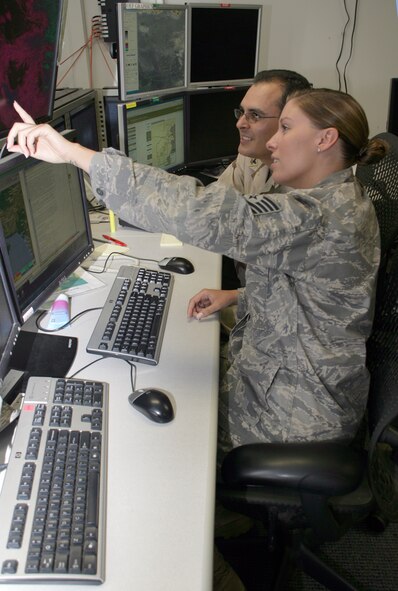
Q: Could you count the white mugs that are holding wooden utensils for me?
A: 0